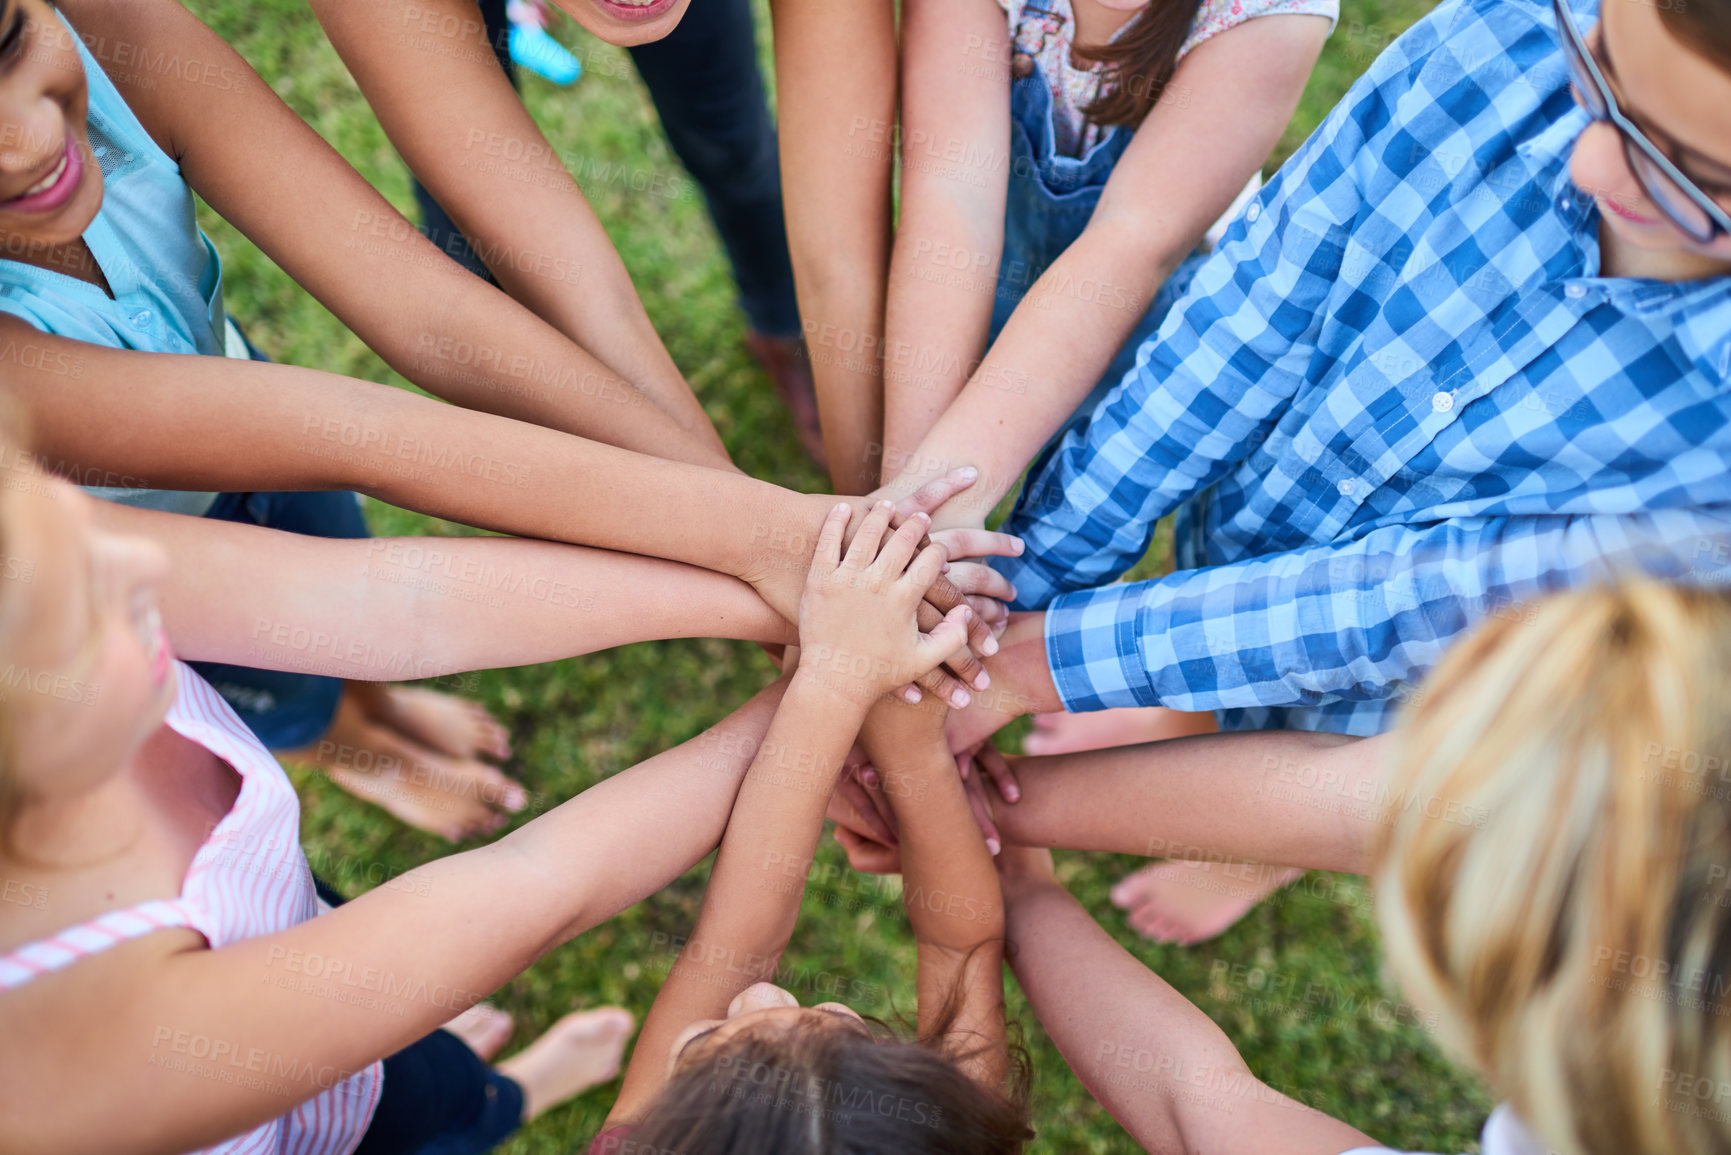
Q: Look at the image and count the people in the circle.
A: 7